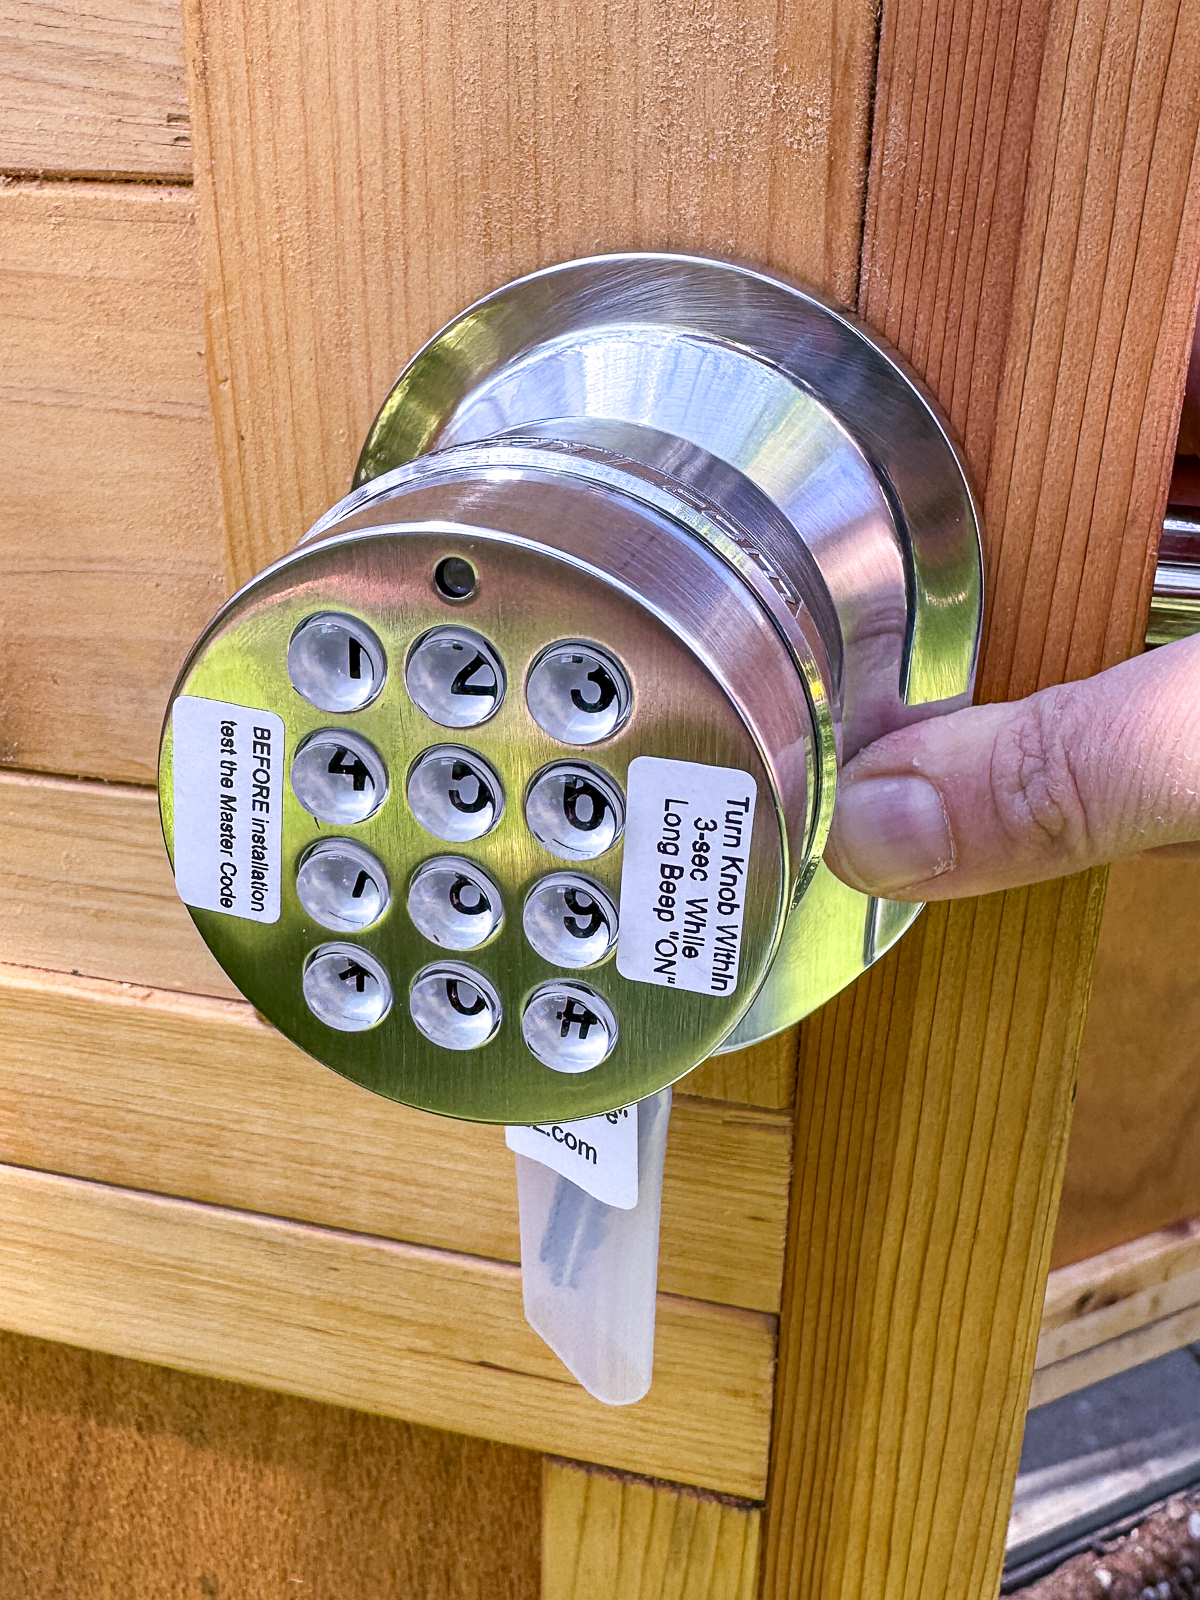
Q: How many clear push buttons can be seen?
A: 12